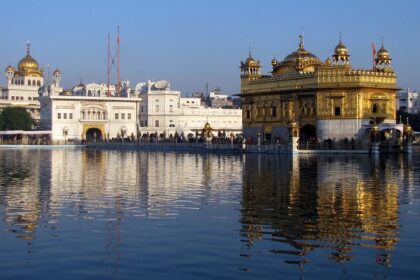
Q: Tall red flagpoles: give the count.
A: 2